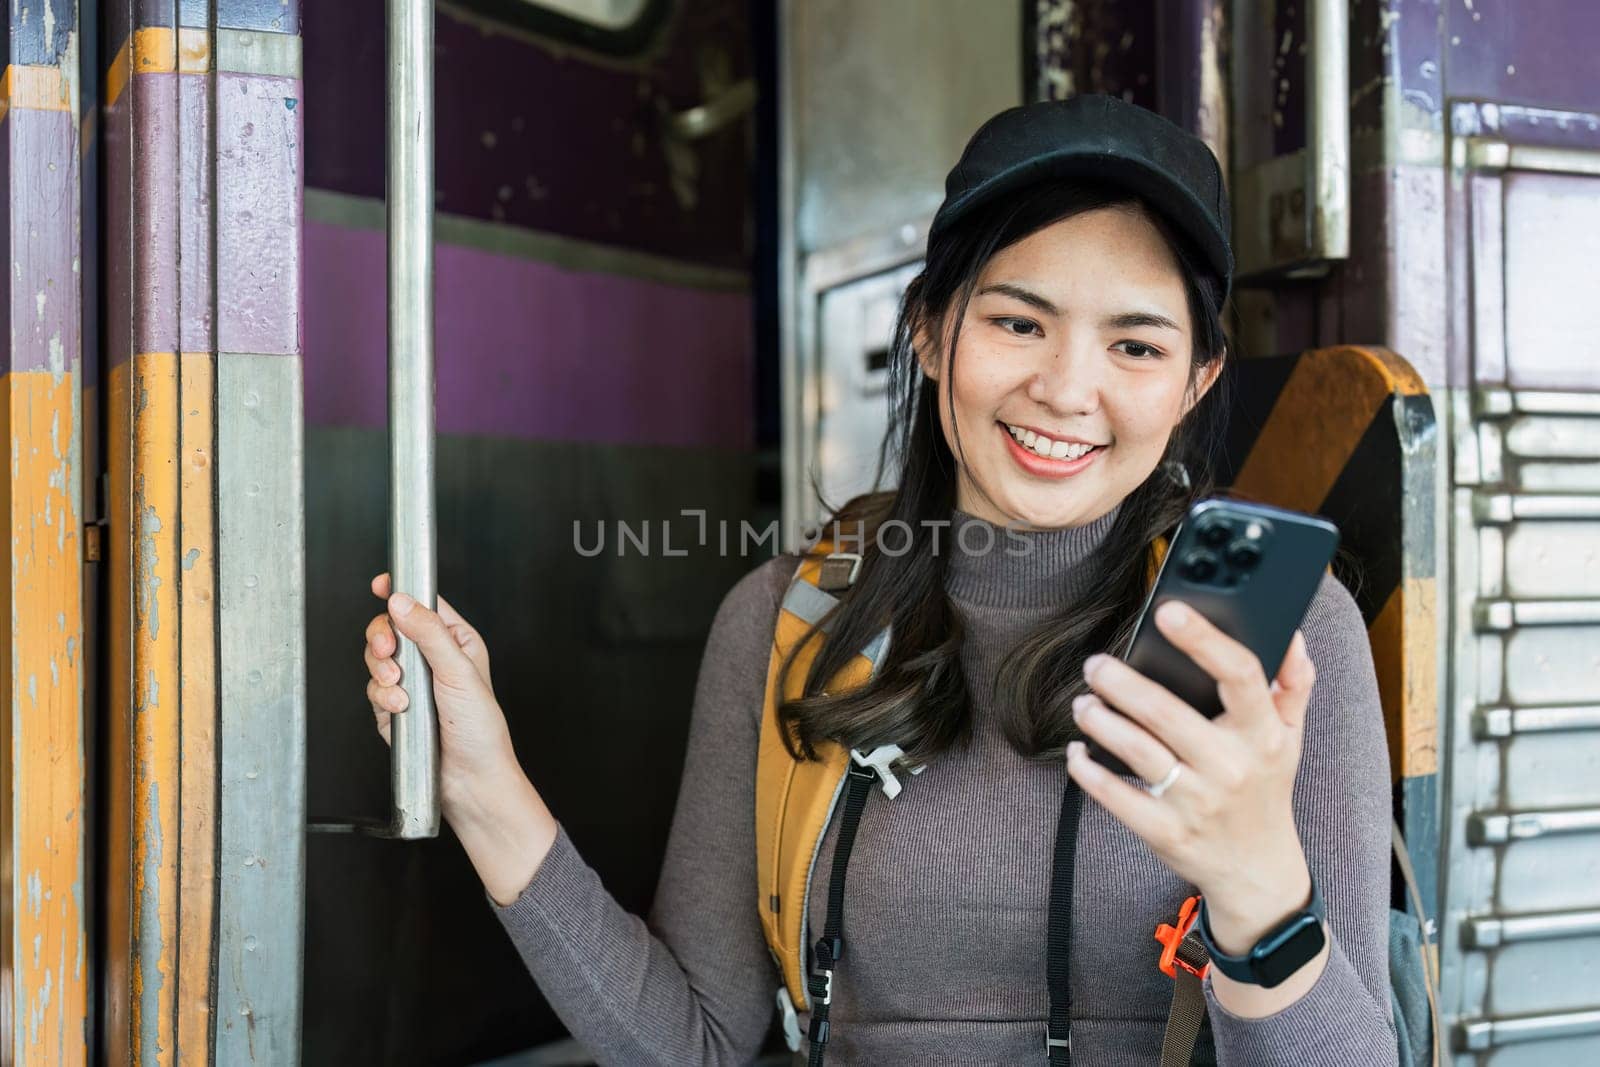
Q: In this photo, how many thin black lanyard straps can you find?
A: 2